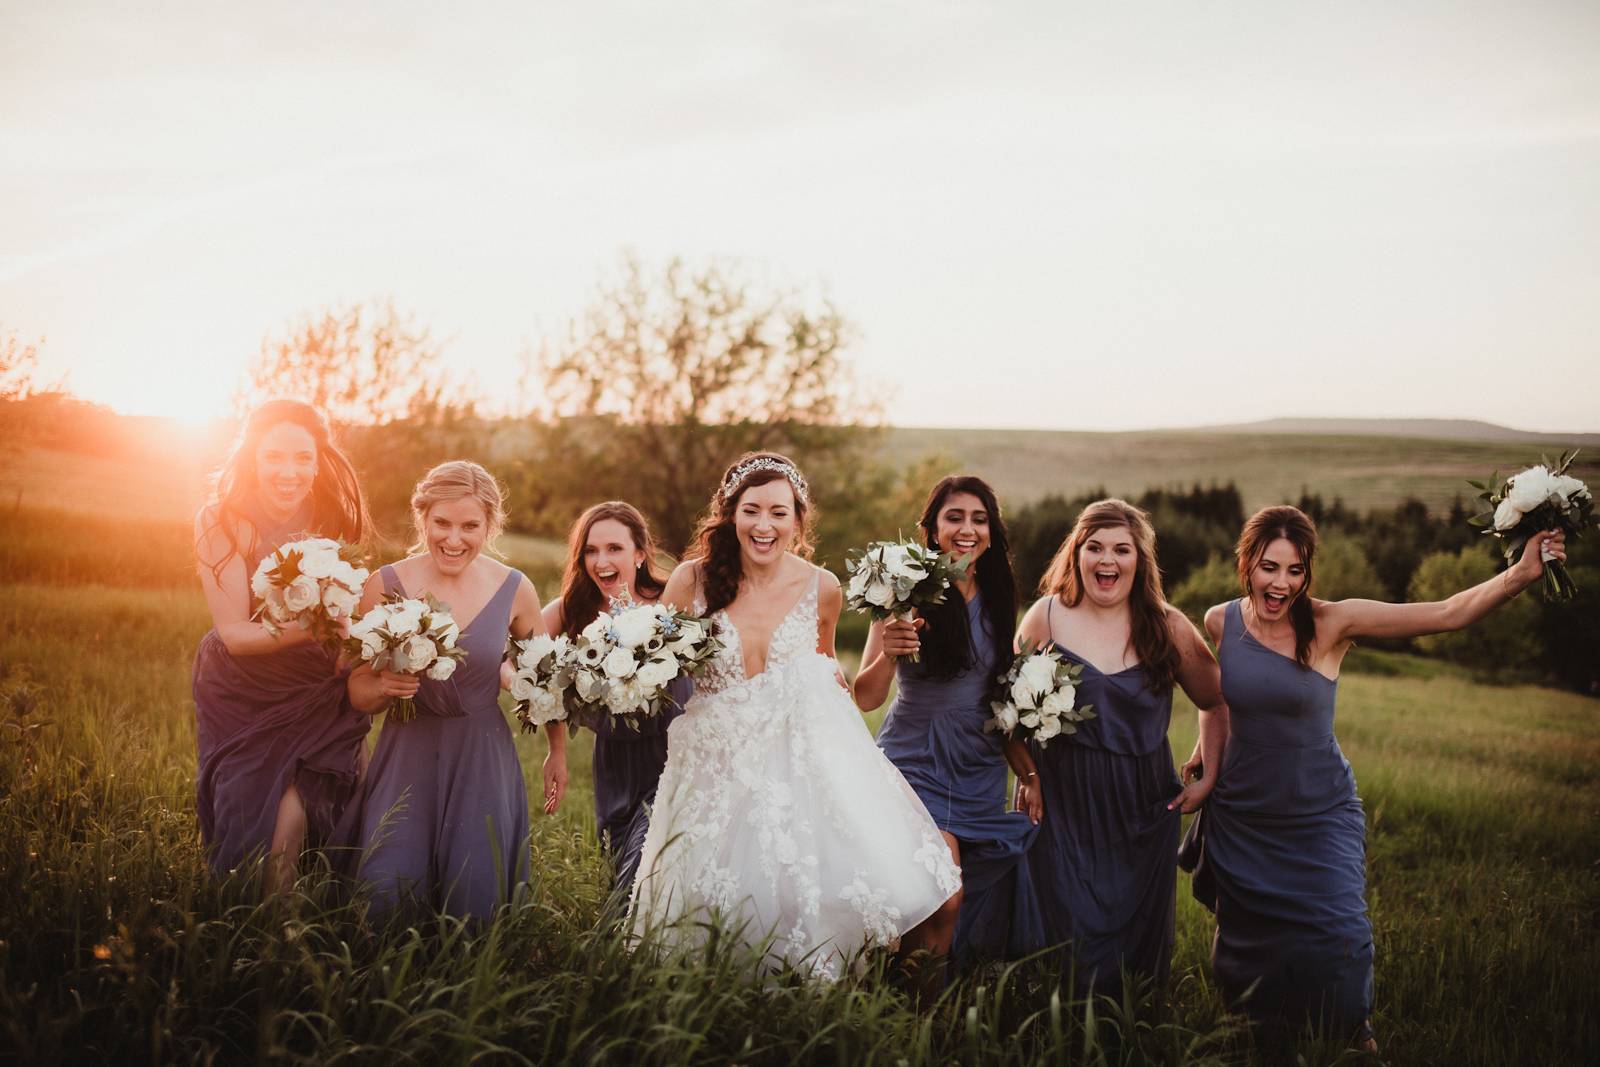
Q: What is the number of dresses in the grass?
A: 7